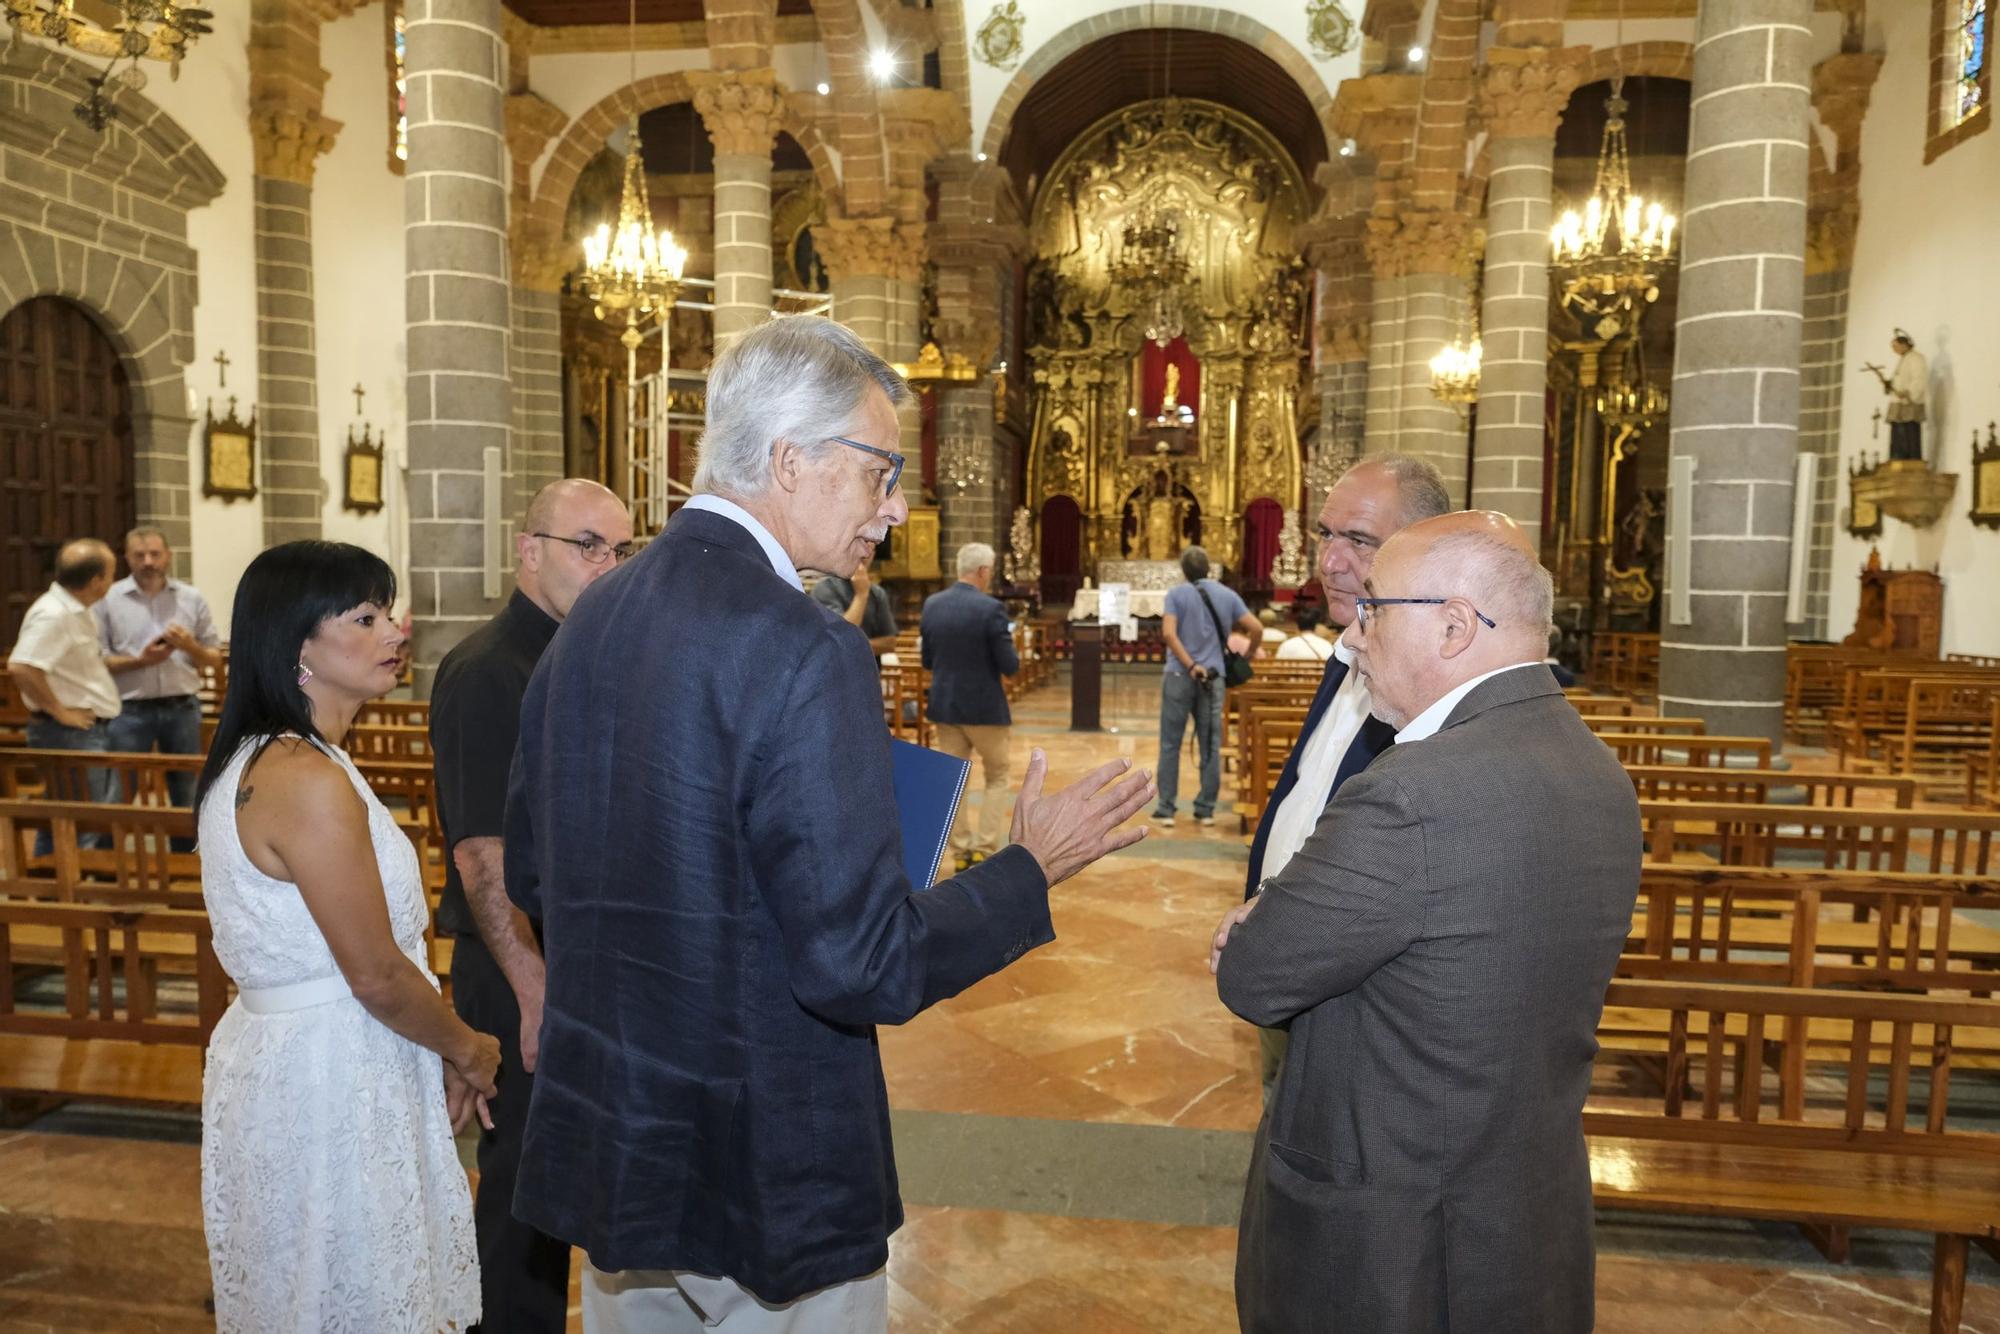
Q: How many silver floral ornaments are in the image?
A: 2